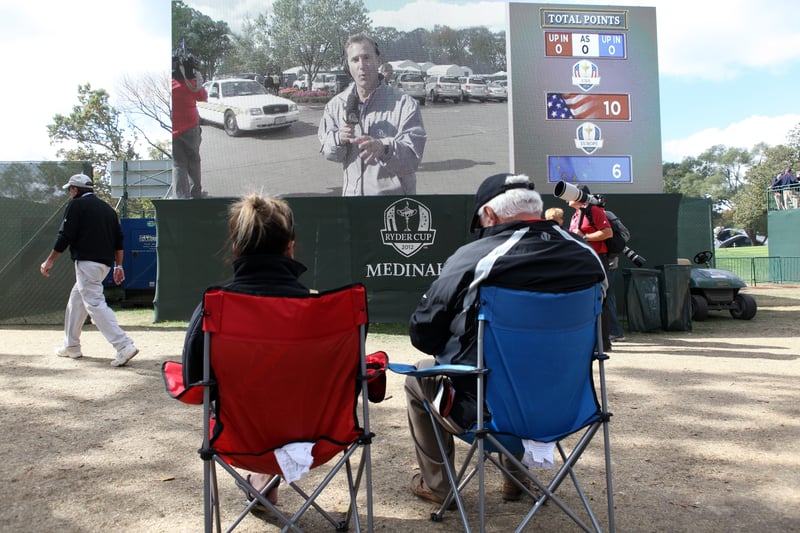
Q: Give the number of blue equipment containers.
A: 1